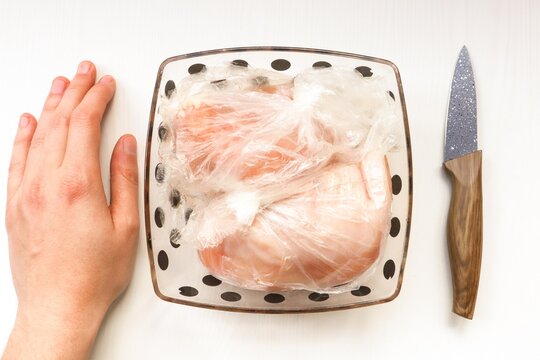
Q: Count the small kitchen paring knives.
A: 1